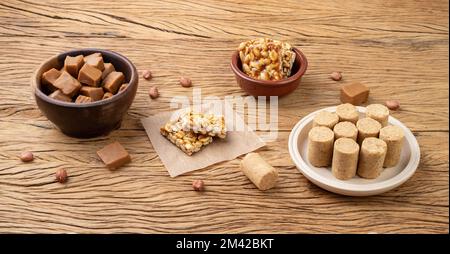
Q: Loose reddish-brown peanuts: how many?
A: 8